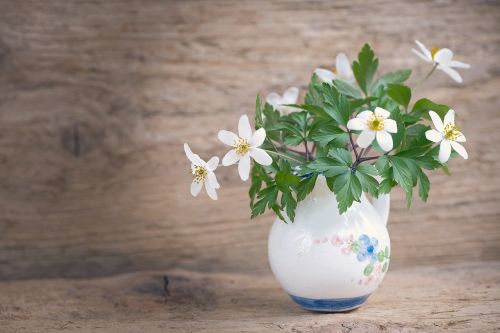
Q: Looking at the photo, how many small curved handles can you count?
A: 1